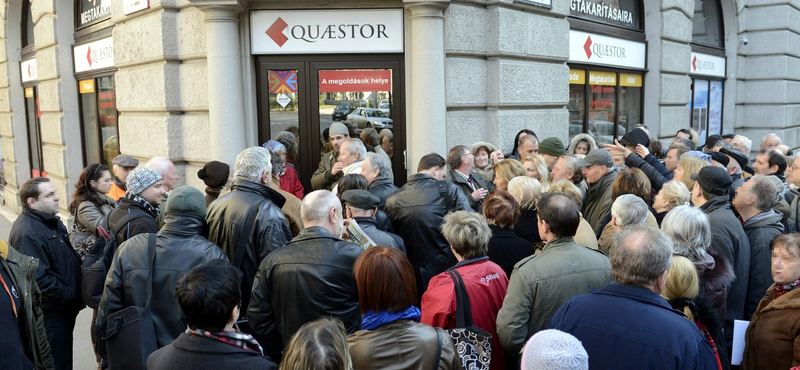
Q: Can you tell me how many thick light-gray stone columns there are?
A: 2